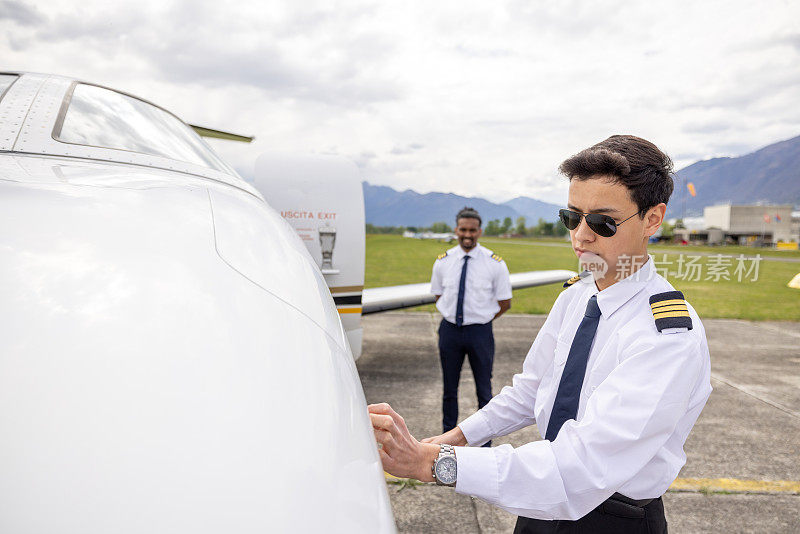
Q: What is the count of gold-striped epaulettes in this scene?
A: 4